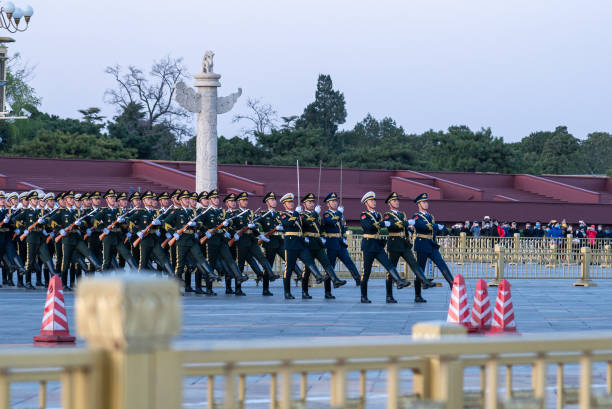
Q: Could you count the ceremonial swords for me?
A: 3